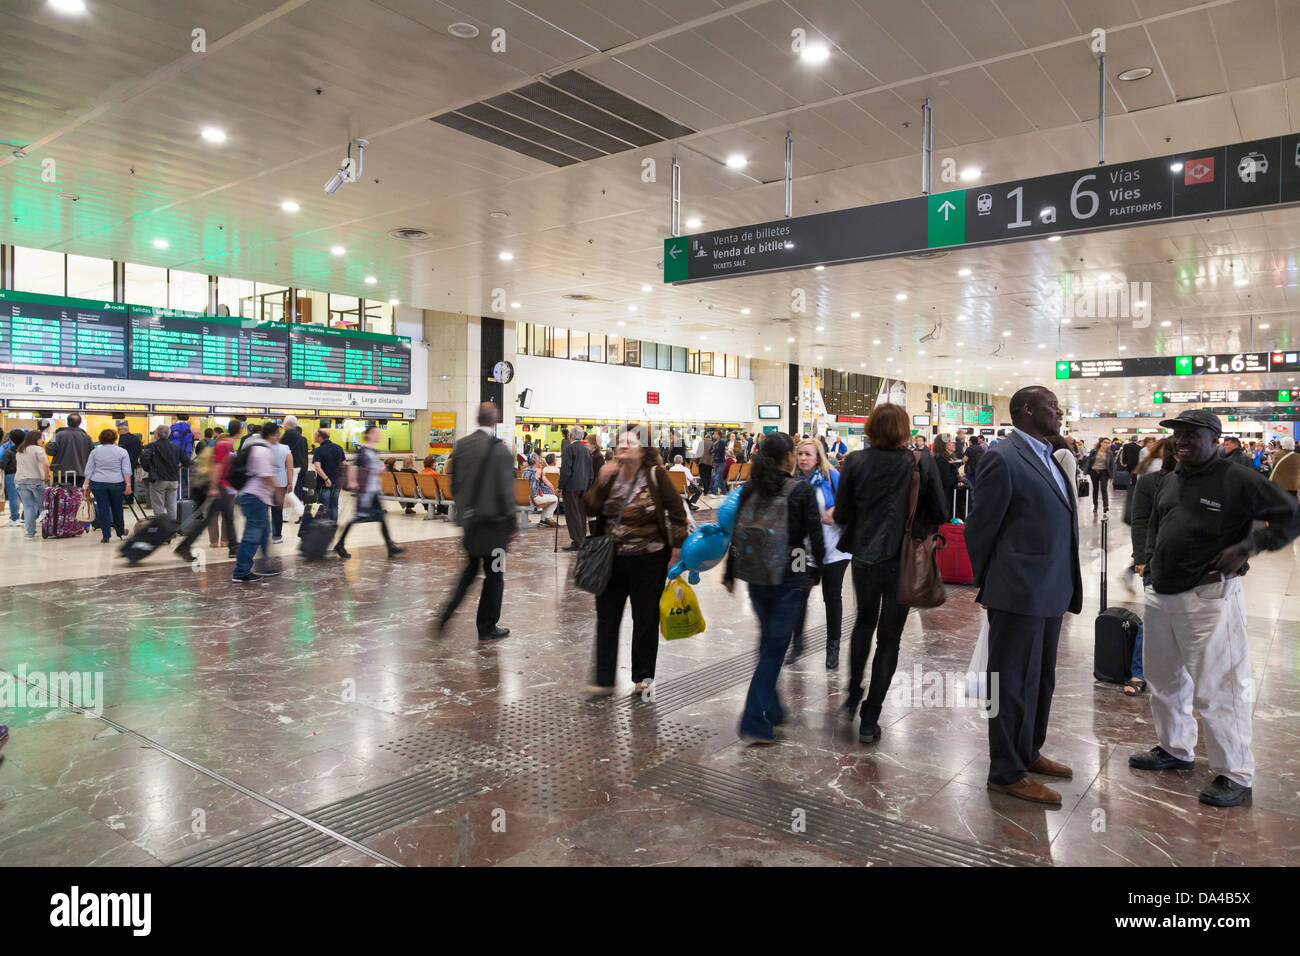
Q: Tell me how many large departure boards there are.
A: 3